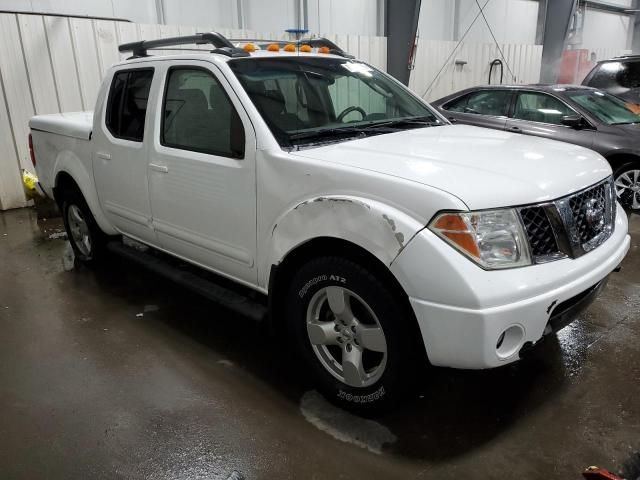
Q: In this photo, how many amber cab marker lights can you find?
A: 5